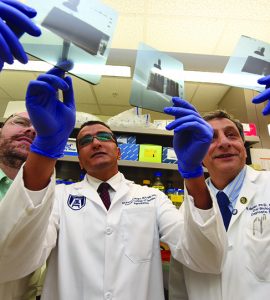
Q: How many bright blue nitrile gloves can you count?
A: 4